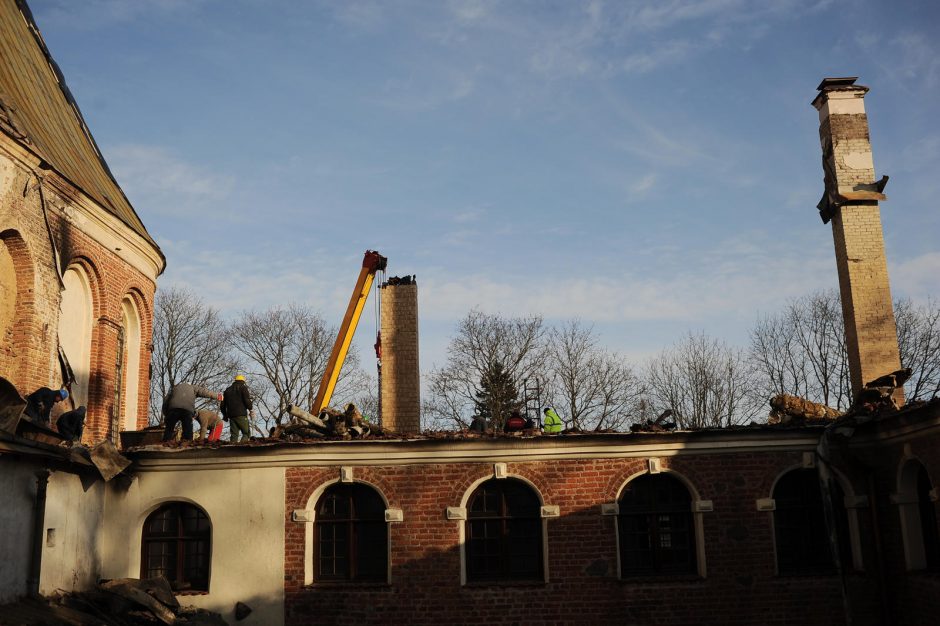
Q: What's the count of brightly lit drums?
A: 0